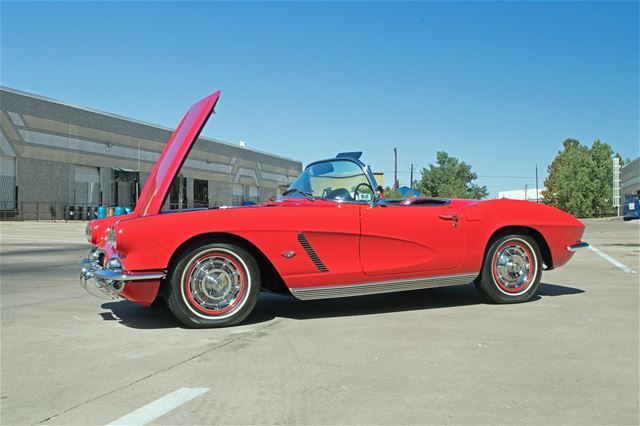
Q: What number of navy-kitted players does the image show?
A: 0